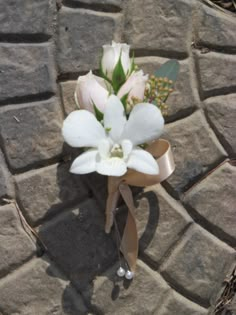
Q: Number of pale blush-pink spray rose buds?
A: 3